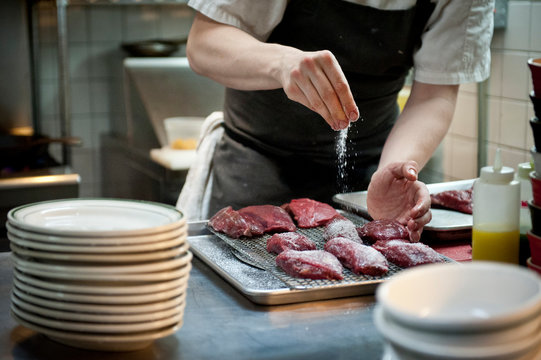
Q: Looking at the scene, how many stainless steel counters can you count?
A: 1